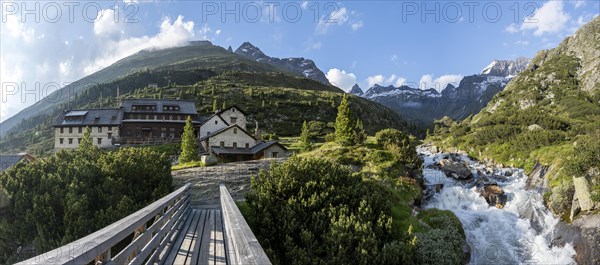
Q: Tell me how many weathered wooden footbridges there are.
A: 1